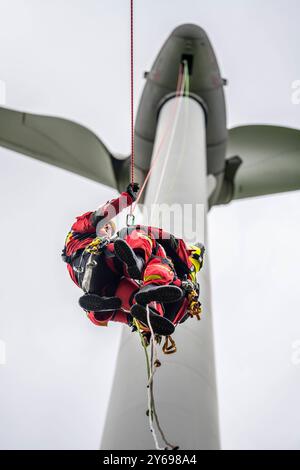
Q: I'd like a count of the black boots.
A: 4